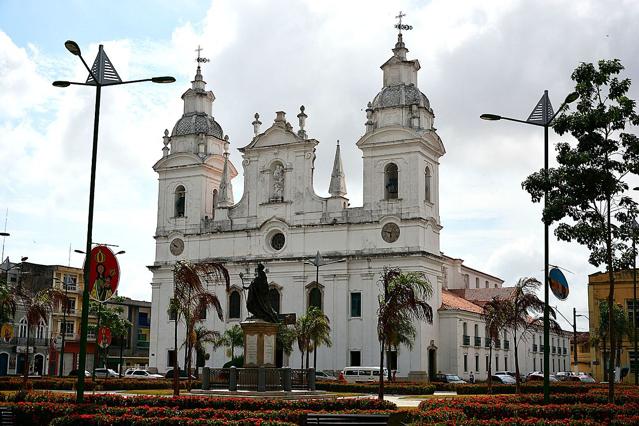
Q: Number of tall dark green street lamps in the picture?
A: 2